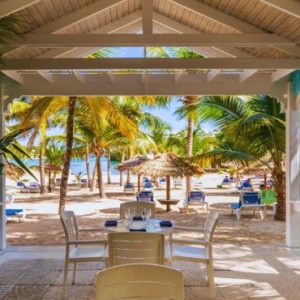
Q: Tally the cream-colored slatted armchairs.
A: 5